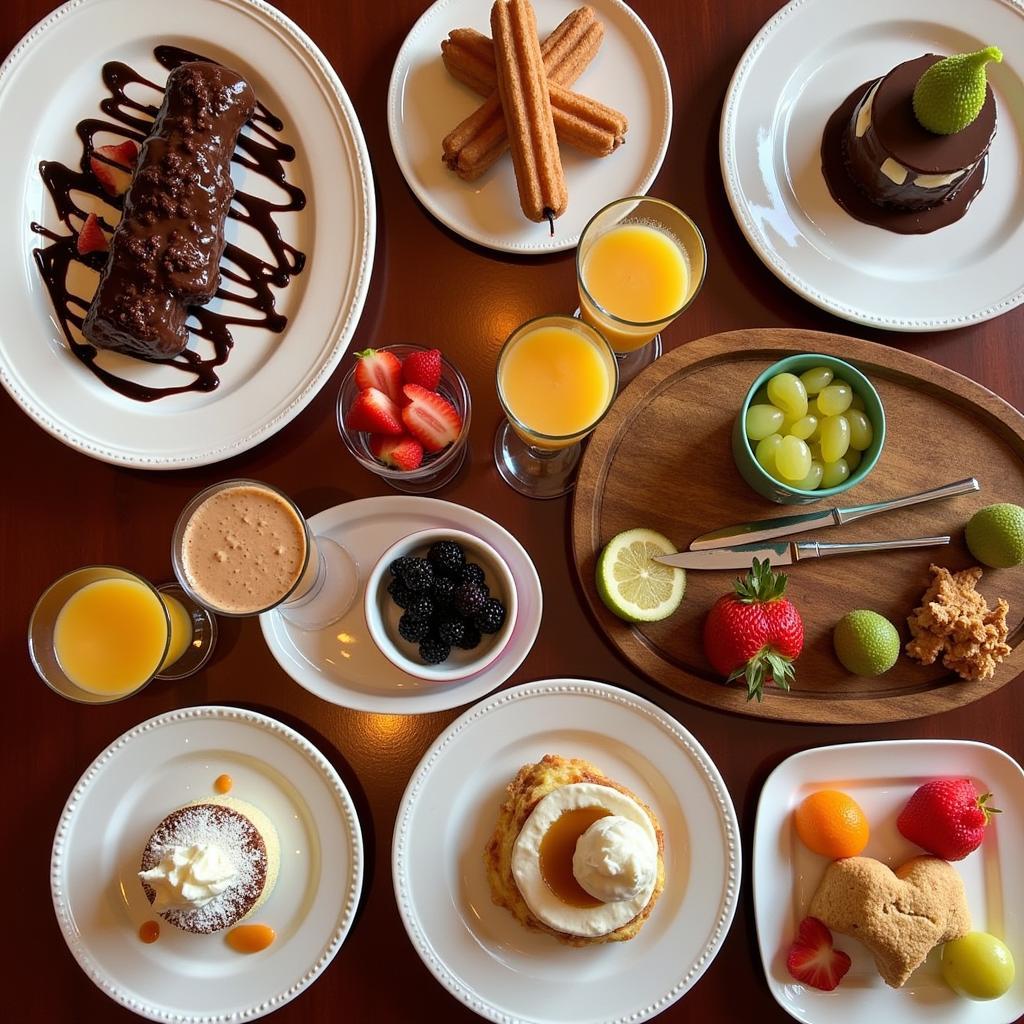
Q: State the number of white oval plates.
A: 2